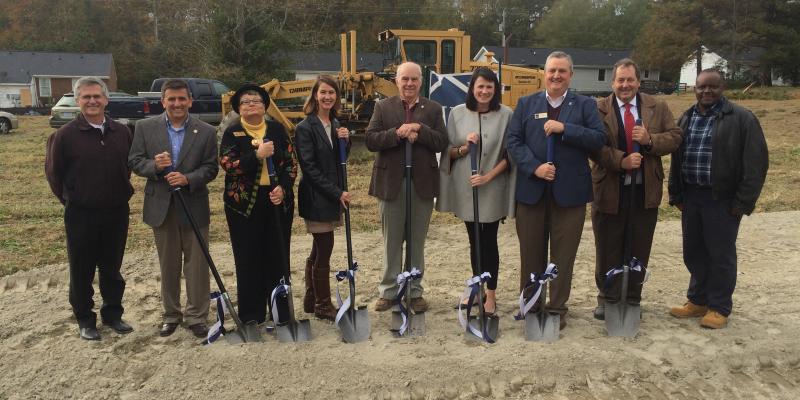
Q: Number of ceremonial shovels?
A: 7